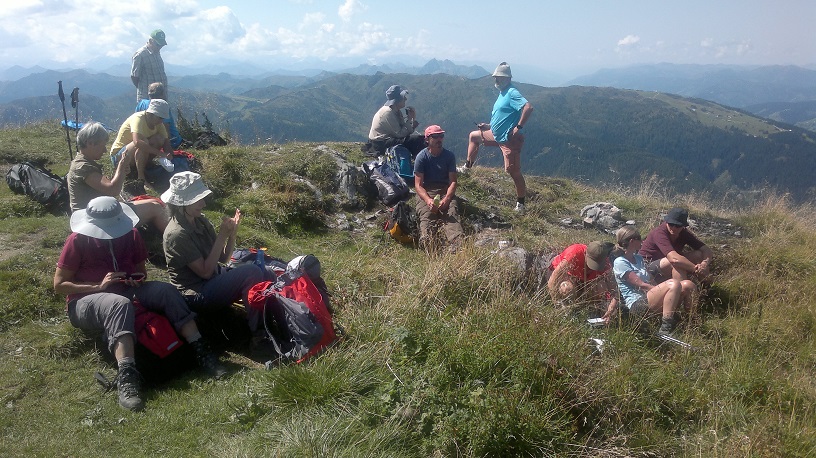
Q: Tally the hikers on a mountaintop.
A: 12